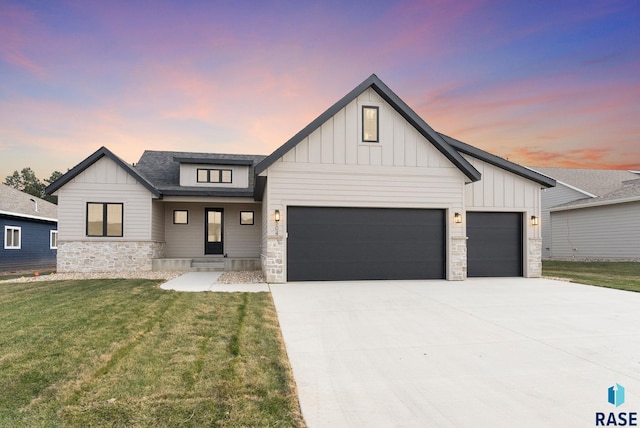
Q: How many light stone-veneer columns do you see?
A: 3